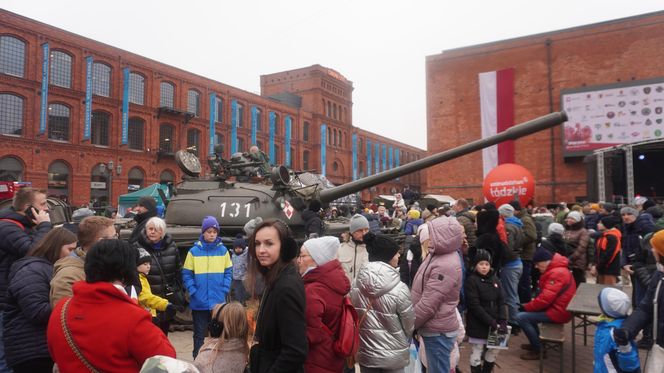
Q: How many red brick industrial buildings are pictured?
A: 2